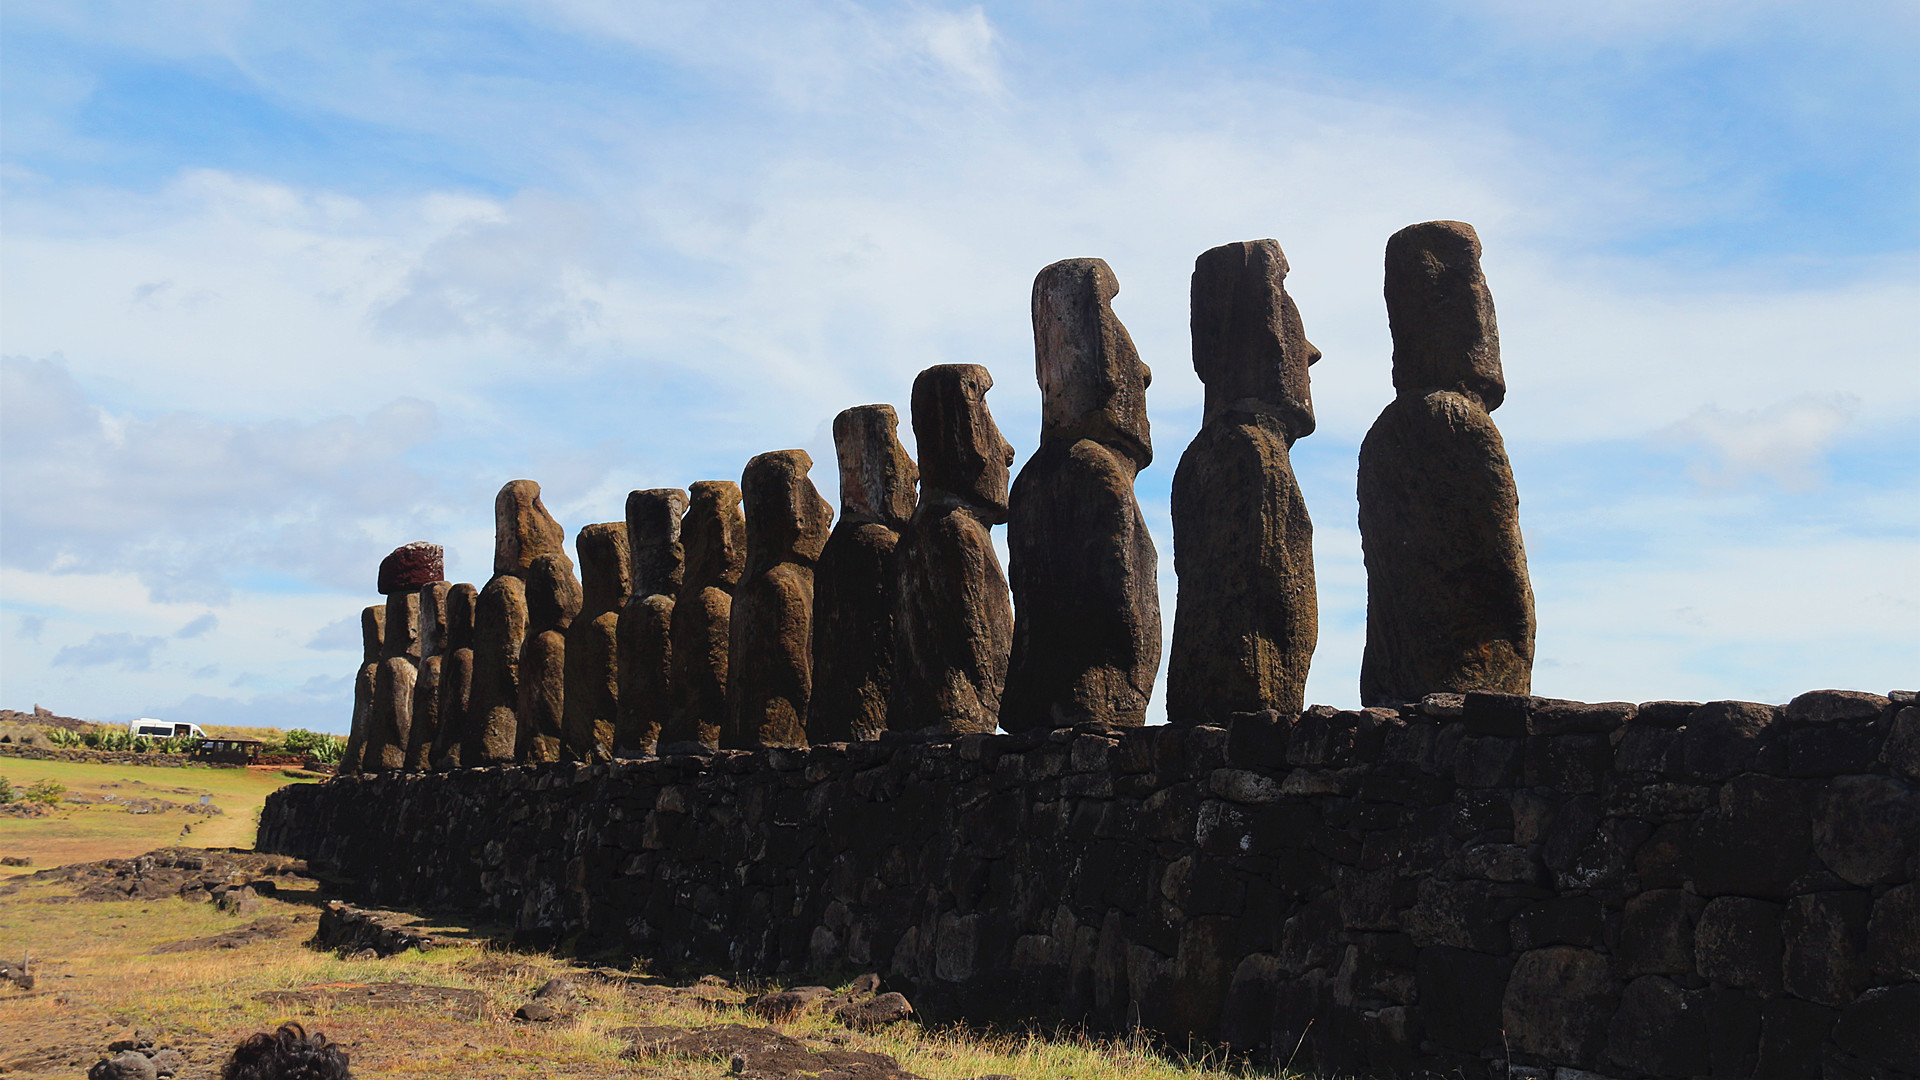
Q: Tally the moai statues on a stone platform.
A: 15